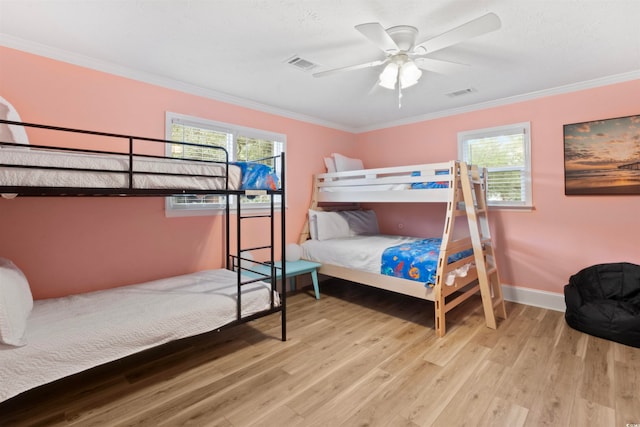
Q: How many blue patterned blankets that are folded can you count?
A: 3